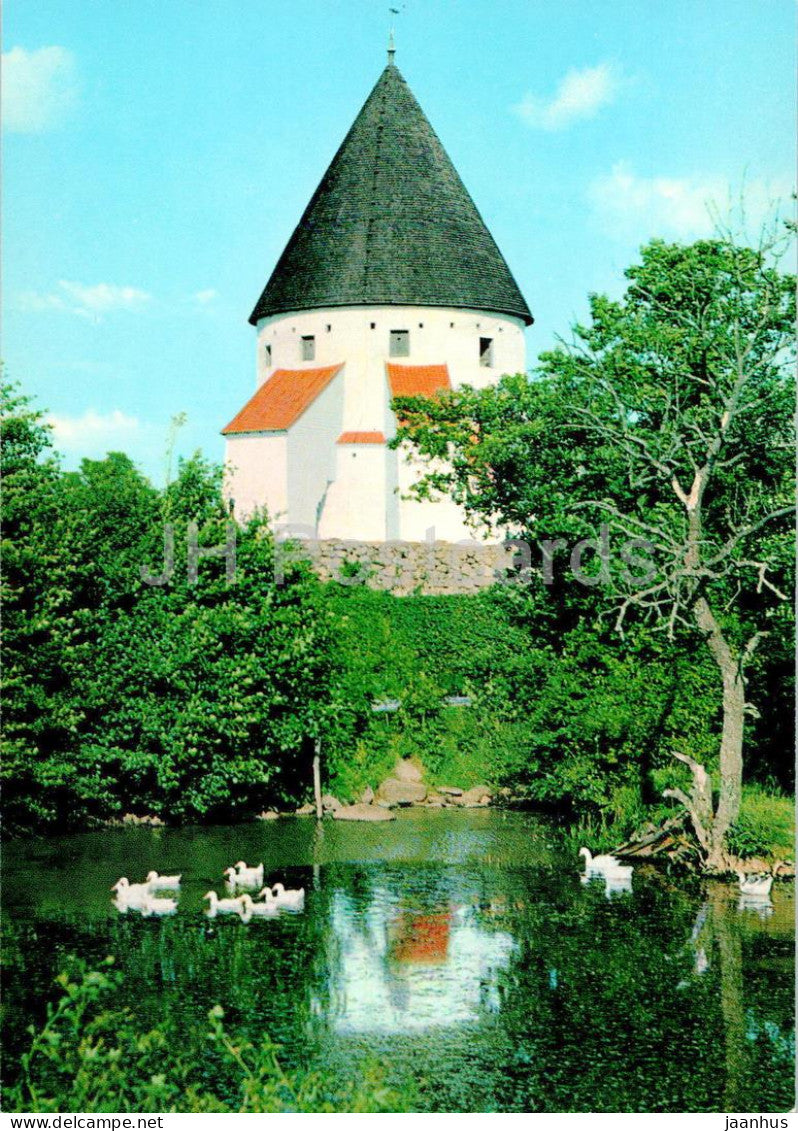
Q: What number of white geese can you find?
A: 12